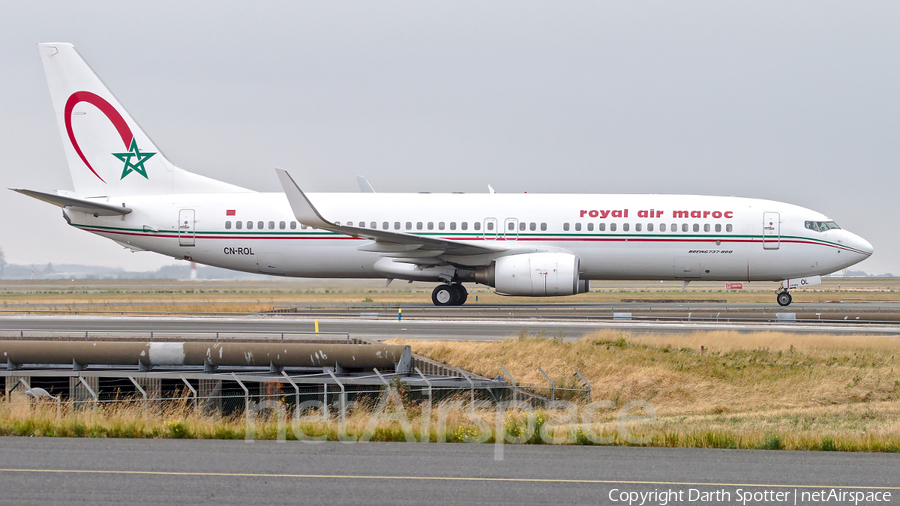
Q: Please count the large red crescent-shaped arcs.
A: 1